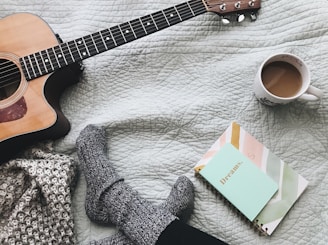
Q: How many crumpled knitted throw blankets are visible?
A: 1